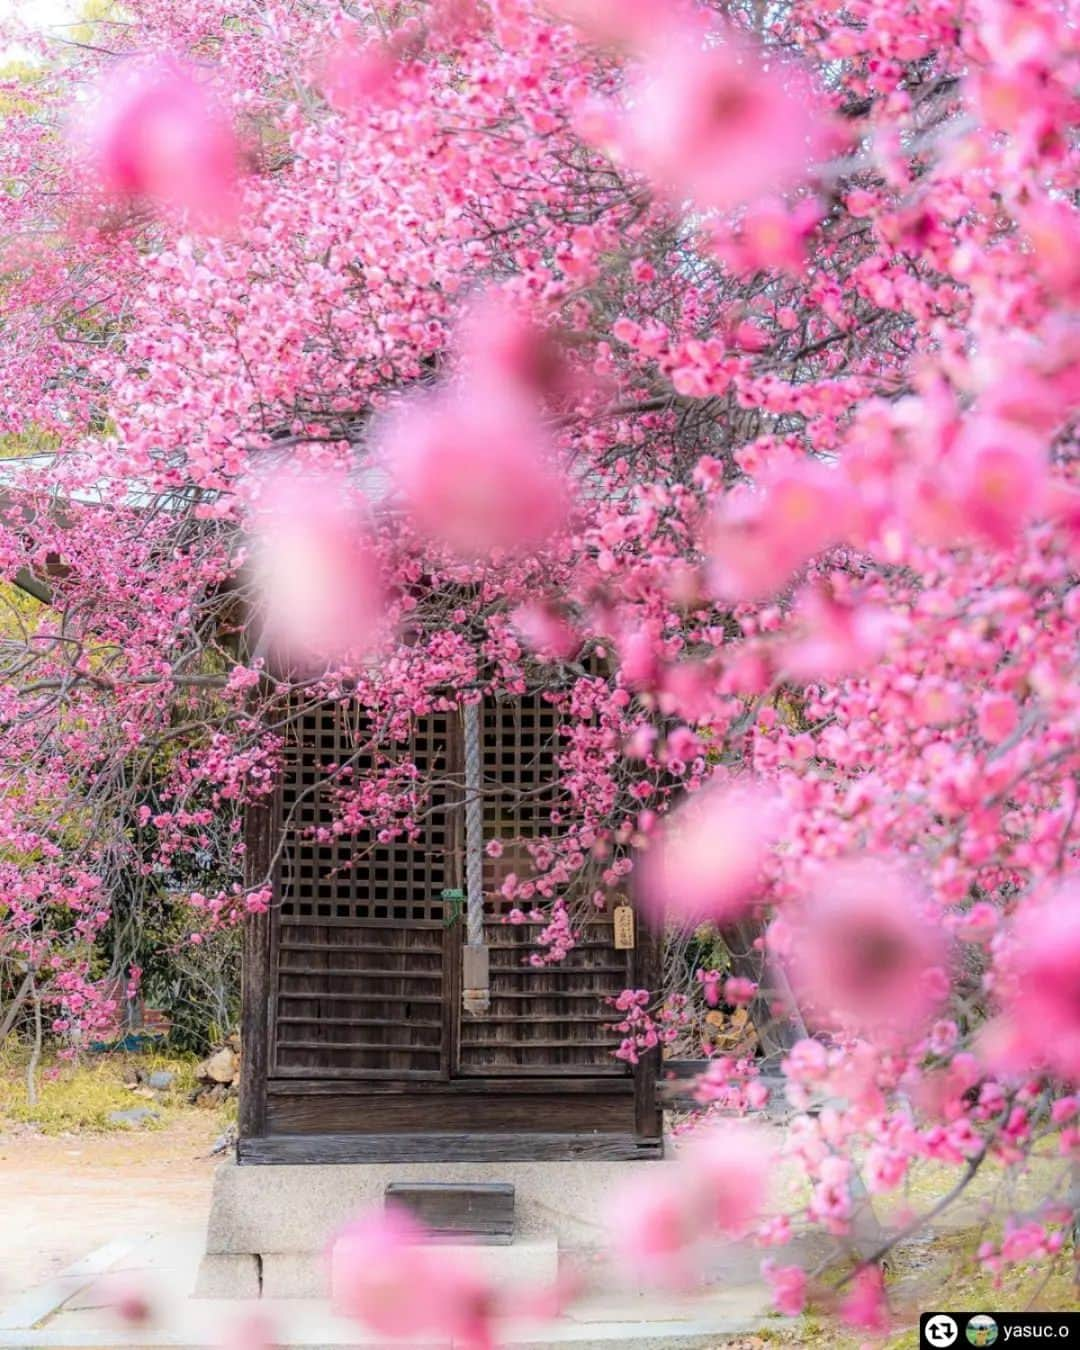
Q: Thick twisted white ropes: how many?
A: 1